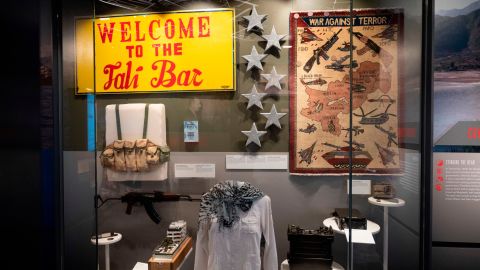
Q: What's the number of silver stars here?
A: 7